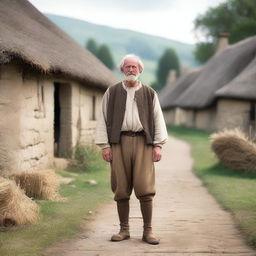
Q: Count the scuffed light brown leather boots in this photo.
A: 2